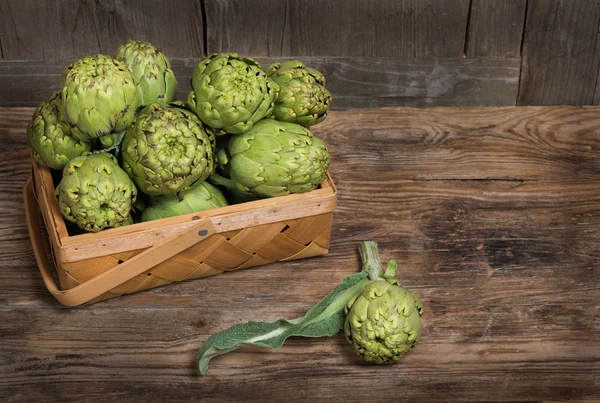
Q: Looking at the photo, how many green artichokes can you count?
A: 10